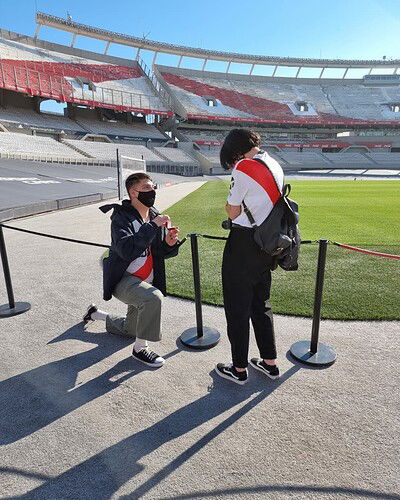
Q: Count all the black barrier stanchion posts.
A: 3